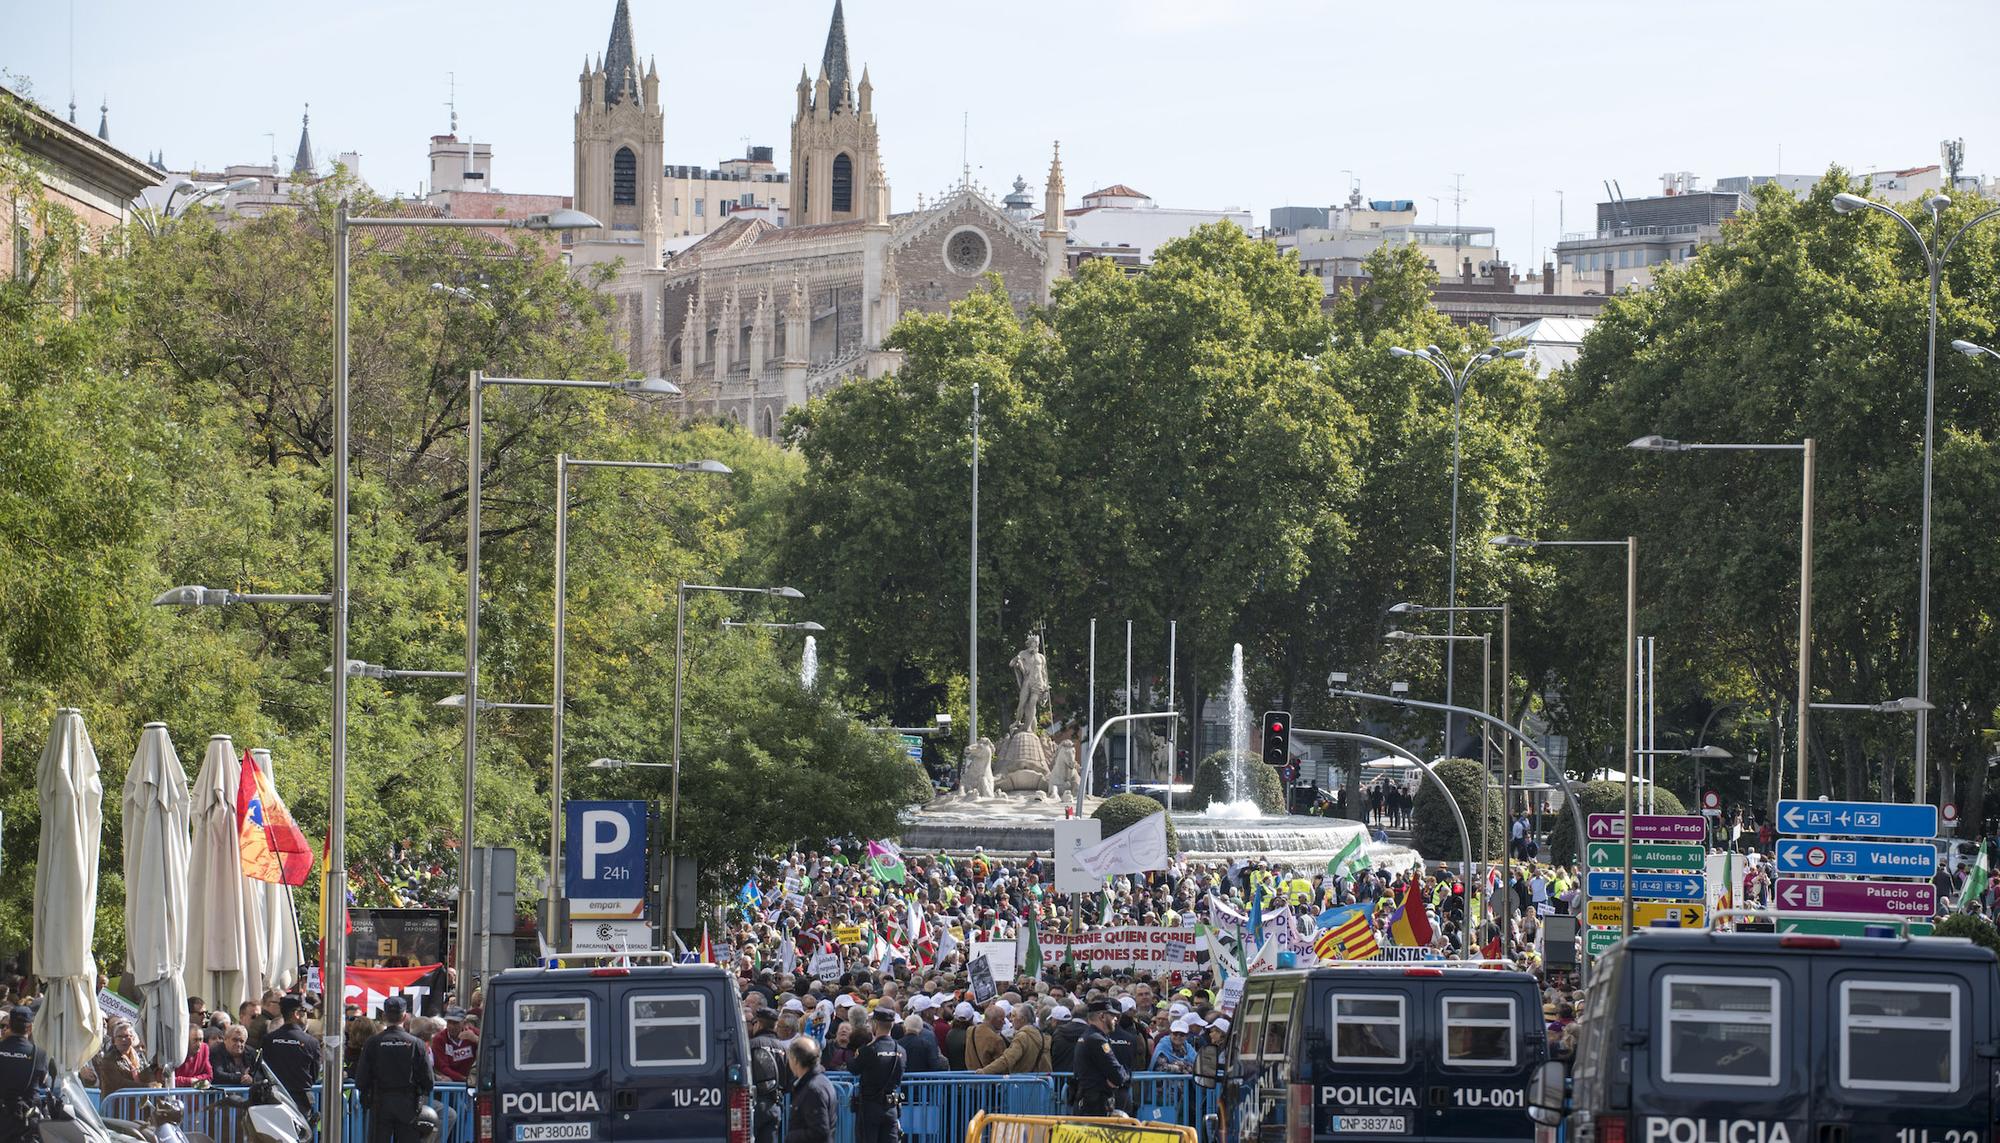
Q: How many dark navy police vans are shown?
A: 3